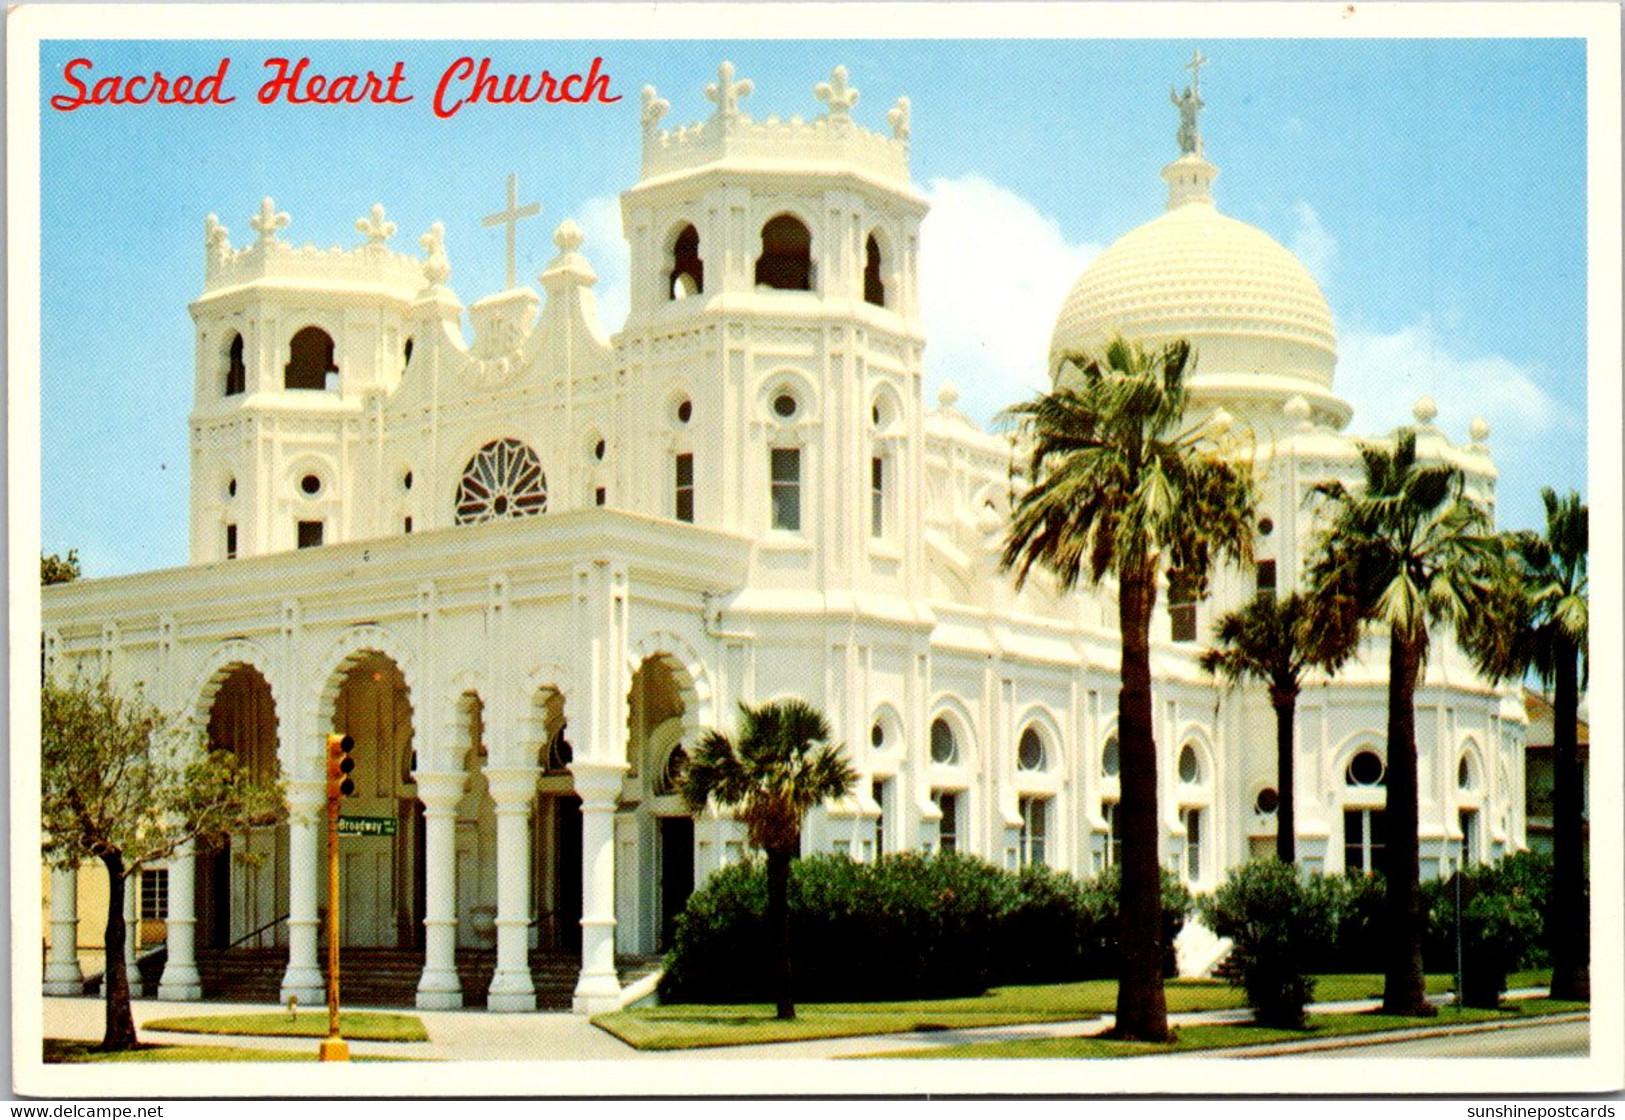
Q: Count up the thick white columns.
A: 7